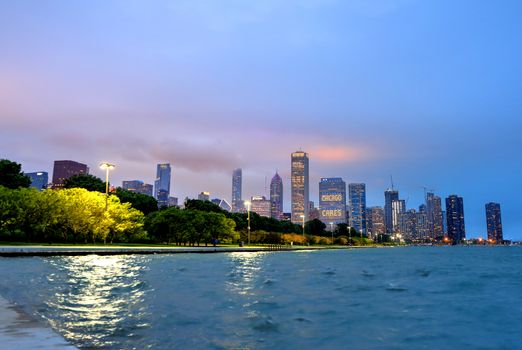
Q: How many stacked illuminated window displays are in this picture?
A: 2